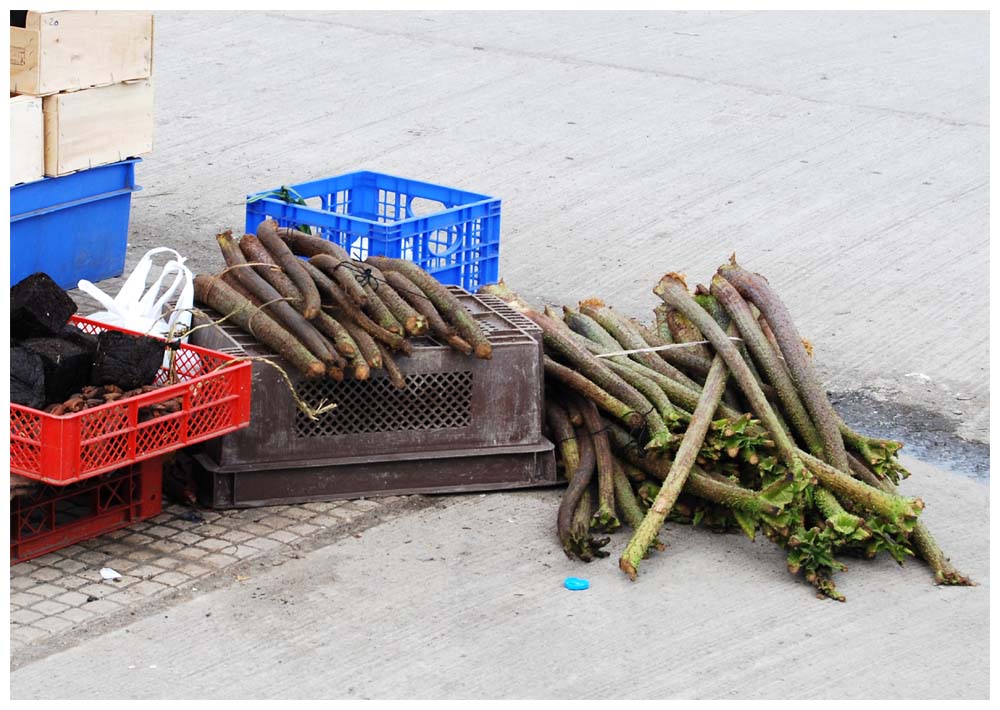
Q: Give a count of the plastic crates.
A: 5